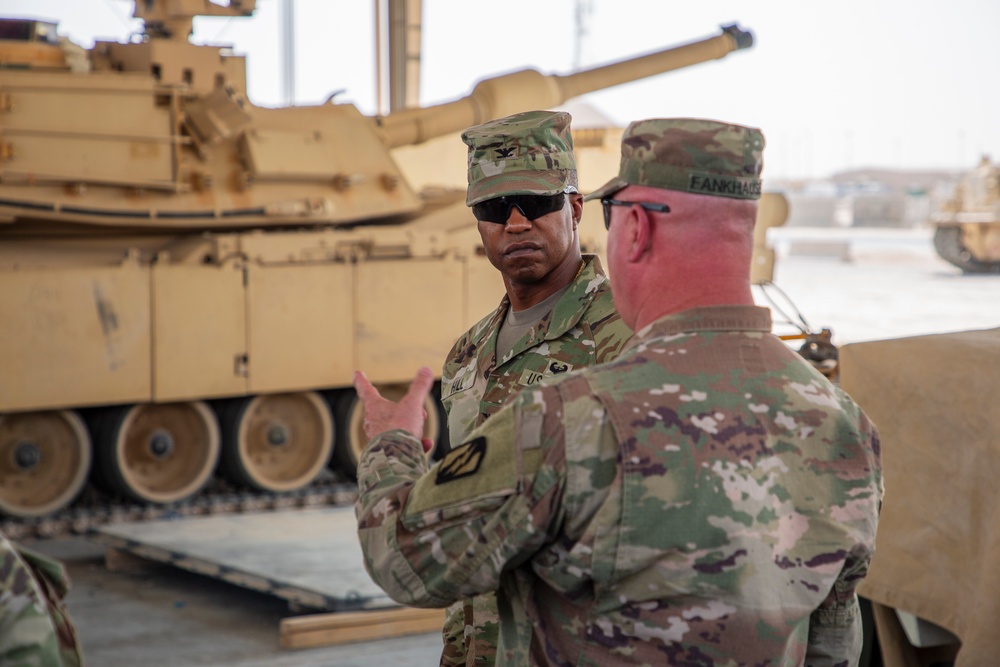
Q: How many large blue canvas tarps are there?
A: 0